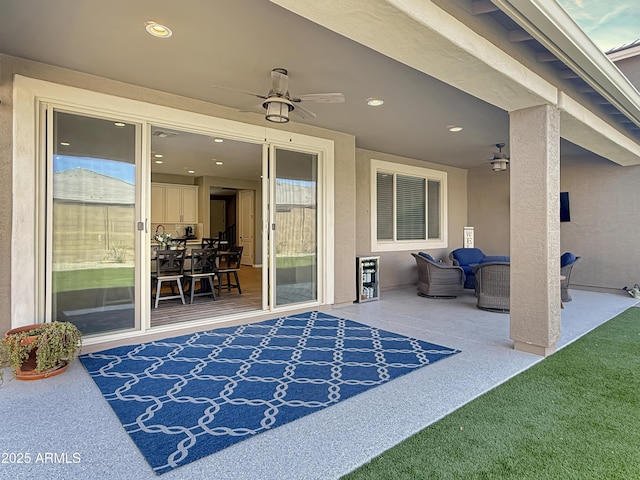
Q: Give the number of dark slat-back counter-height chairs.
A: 5